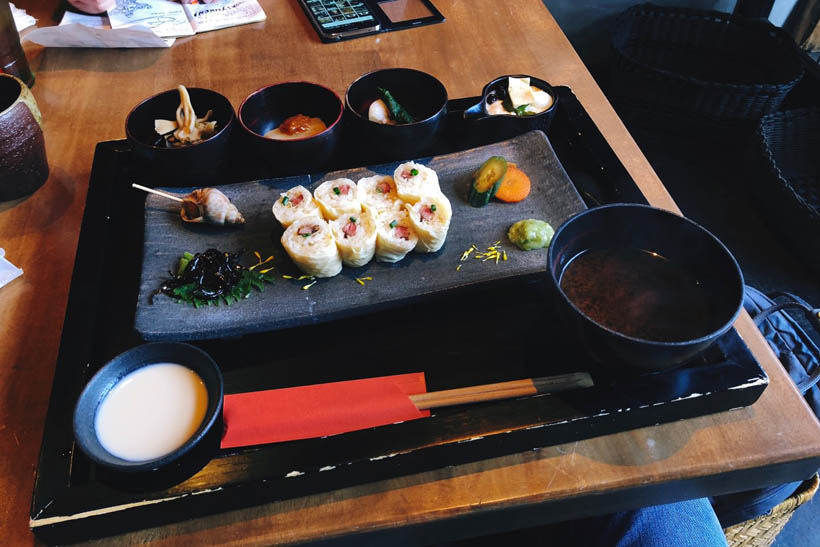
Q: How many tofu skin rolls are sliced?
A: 8